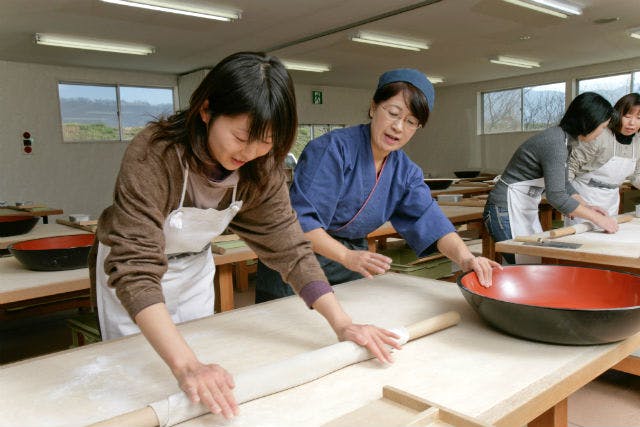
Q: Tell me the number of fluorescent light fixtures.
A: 8